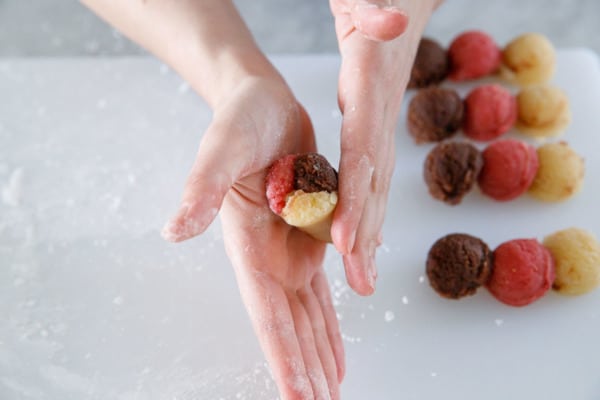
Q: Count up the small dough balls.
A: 12